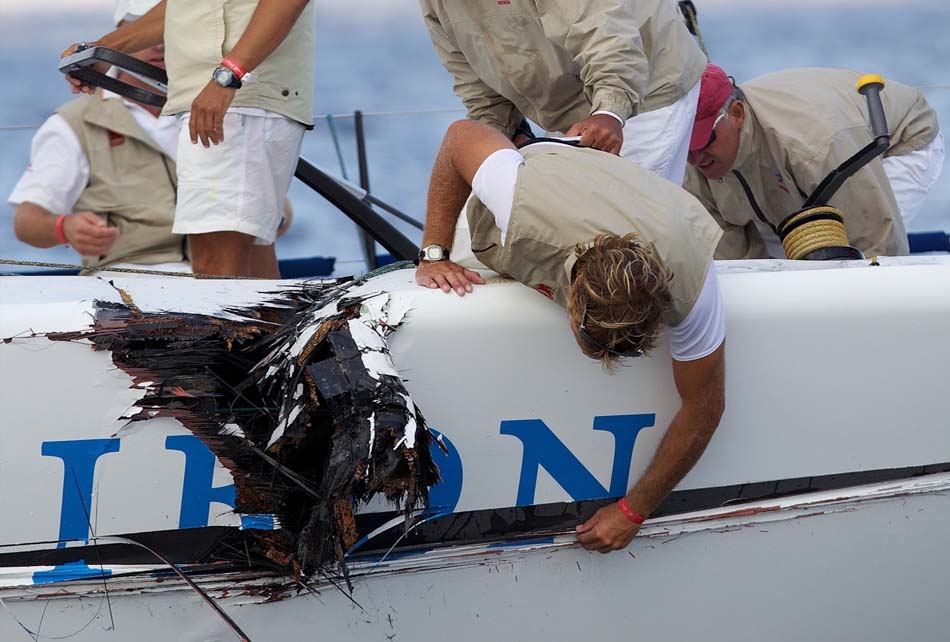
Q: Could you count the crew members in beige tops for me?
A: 5